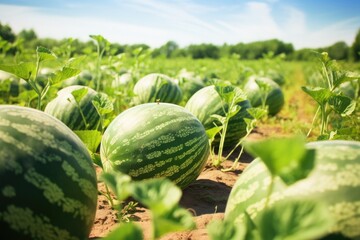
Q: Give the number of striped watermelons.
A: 7